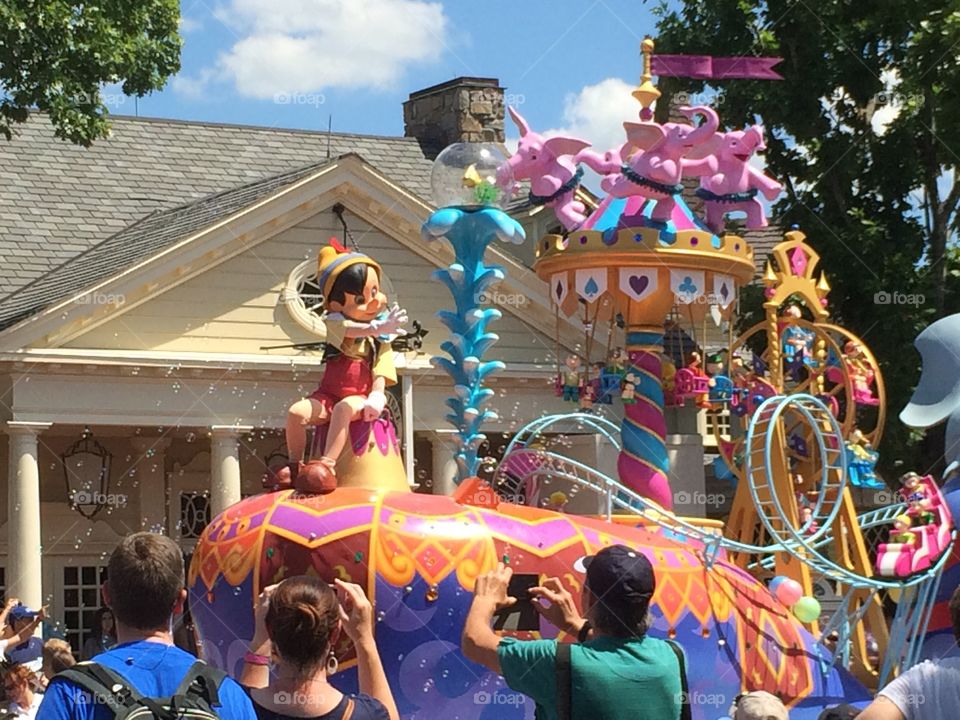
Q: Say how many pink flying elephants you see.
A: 4